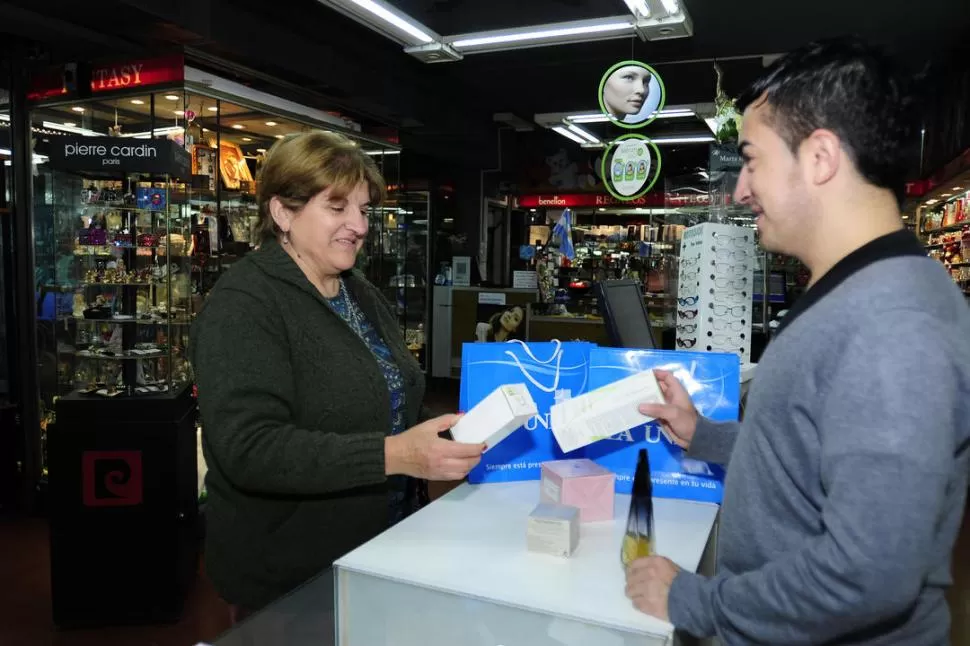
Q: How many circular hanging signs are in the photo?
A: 2